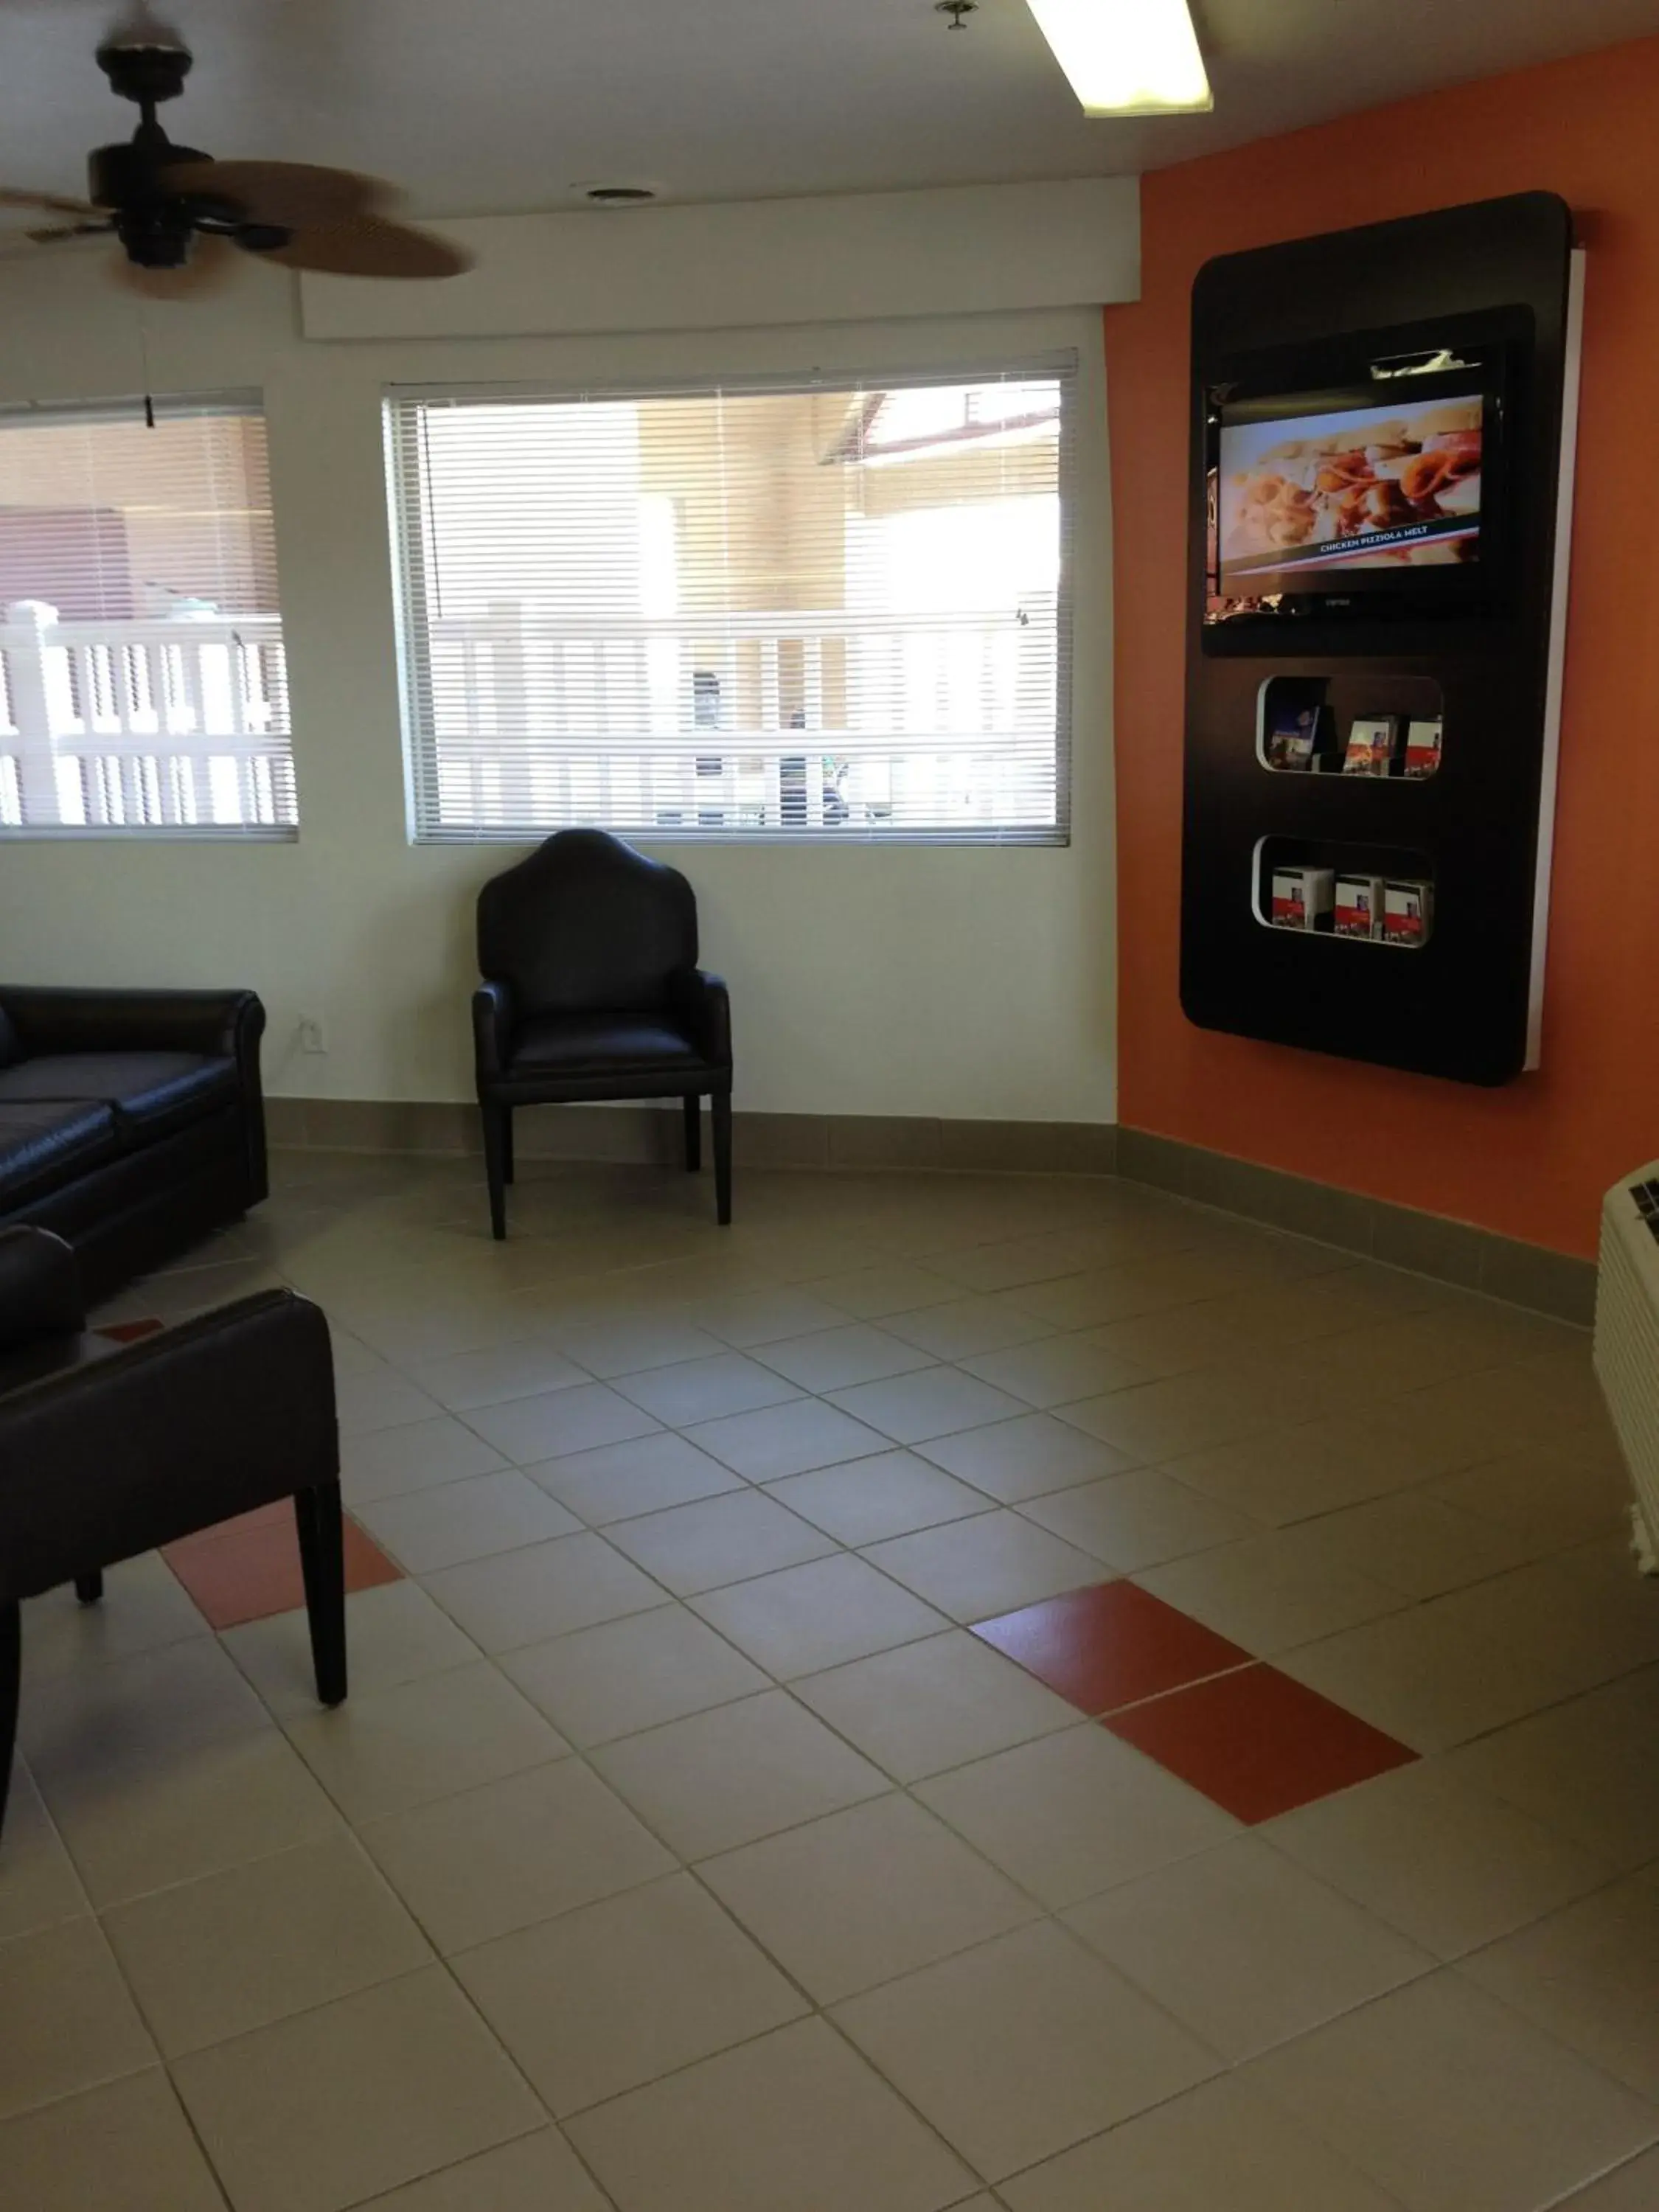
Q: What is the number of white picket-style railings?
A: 2